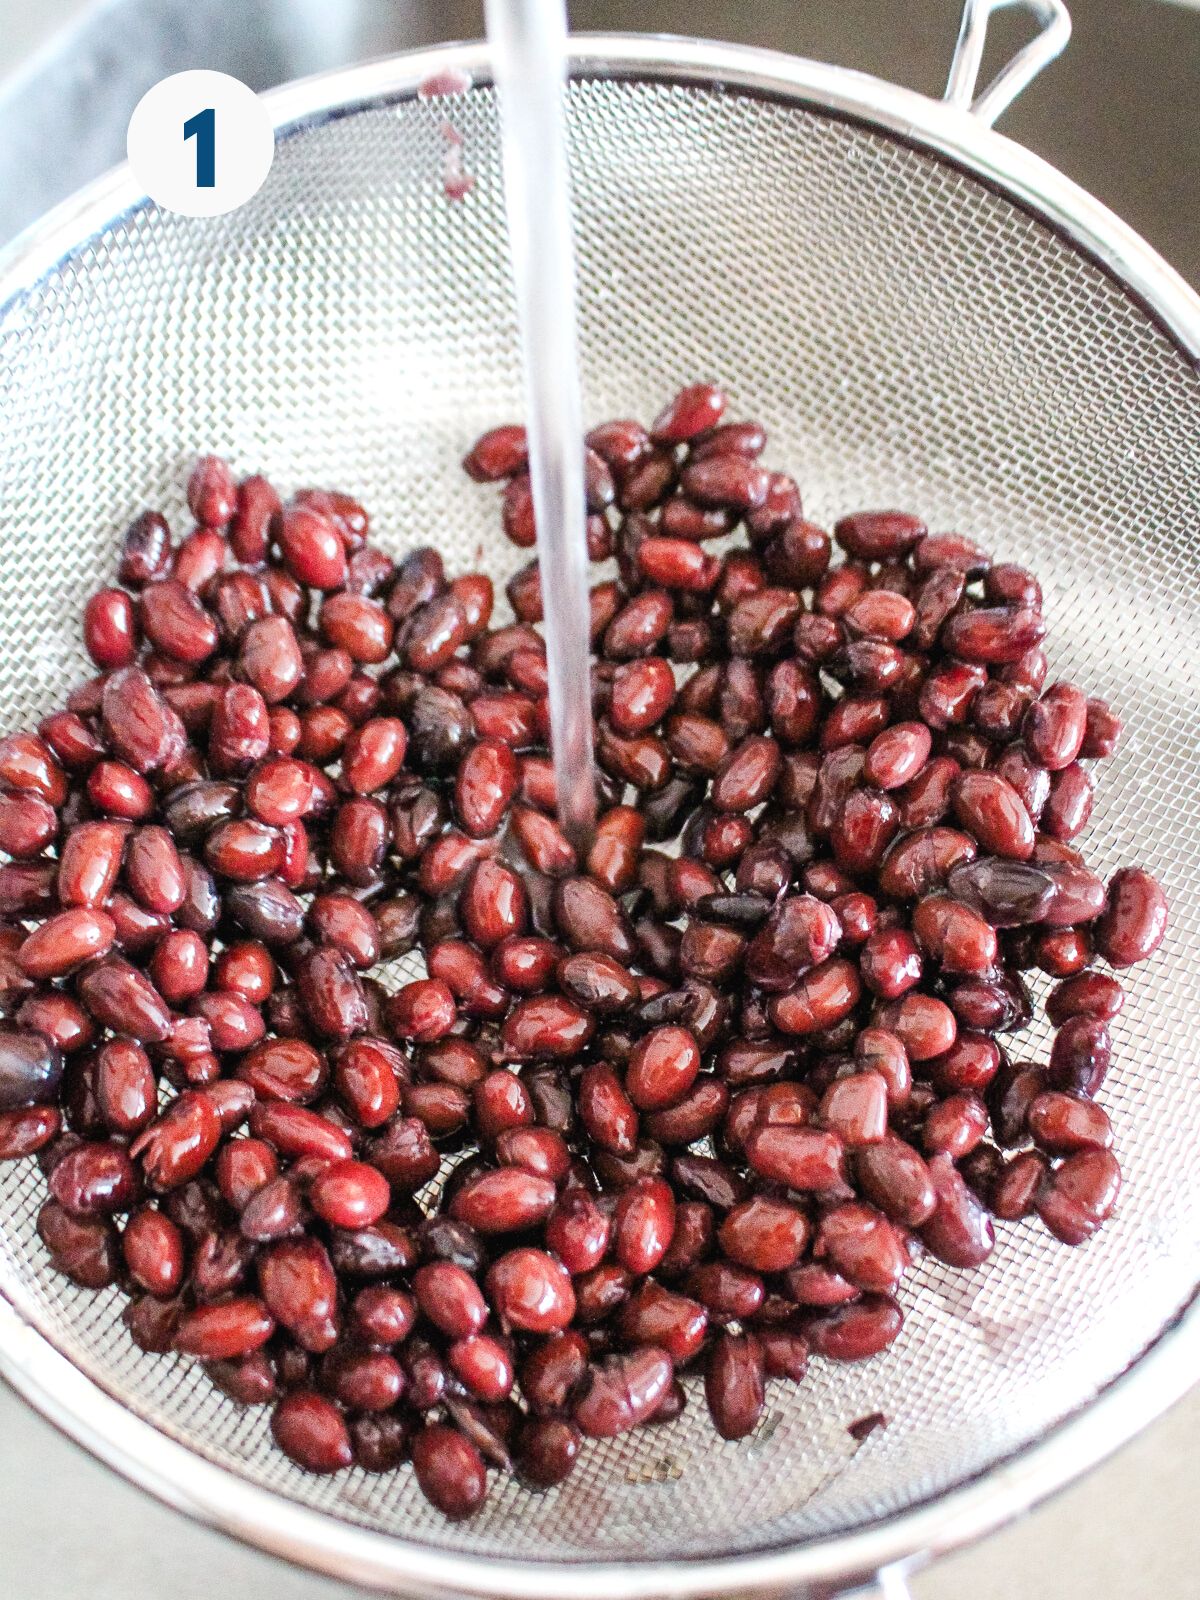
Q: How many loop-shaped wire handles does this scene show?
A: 1